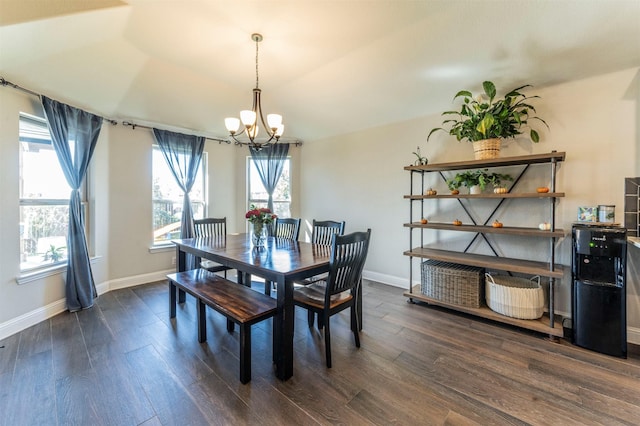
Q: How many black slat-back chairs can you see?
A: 4